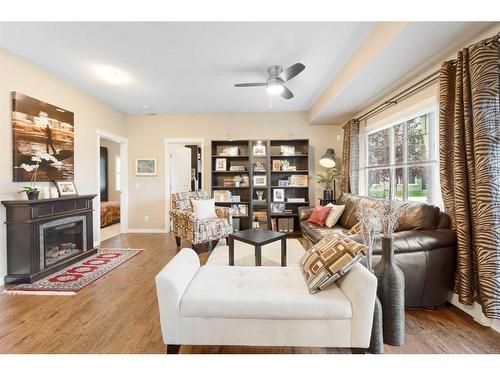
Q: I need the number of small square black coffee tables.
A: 1